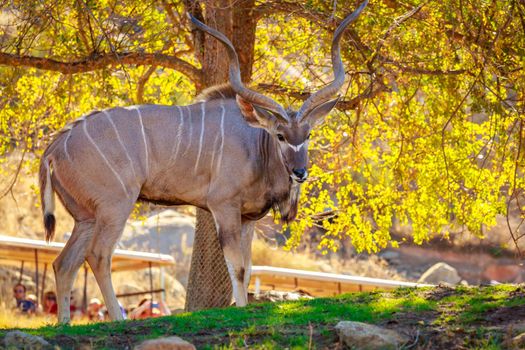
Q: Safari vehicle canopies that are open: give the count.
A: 2